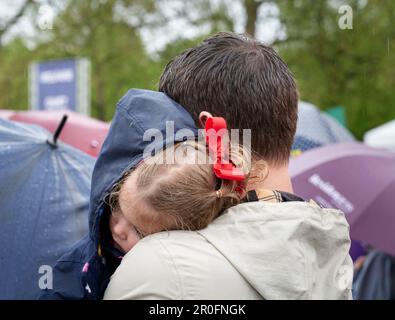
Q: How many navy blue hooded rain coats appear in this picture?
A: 1